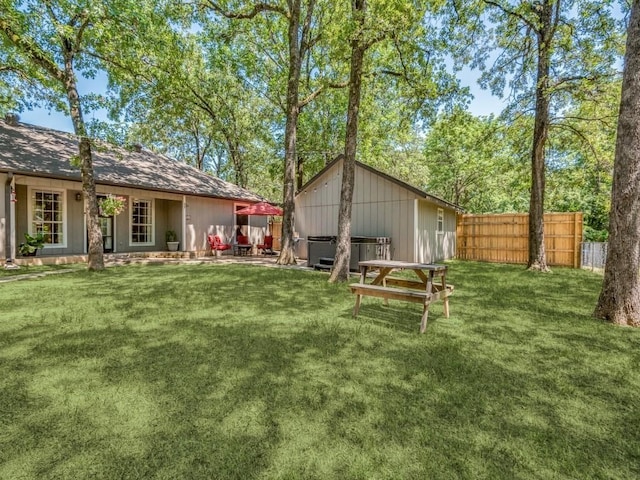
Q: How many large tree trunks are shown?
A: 5